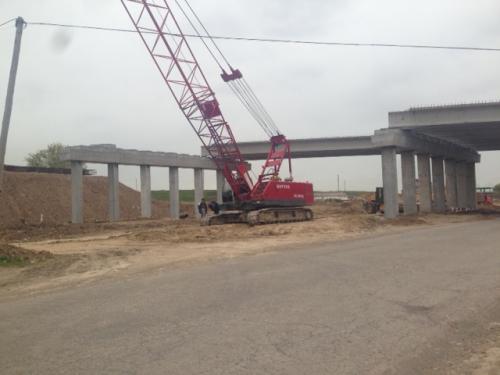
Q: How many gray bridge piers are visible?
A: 13